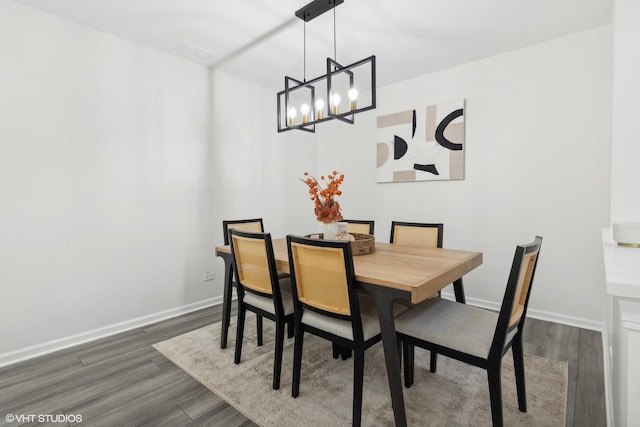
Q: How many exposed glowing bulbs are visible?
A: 5